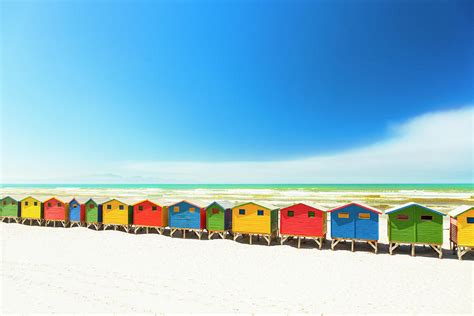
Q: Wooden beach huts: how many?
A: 14